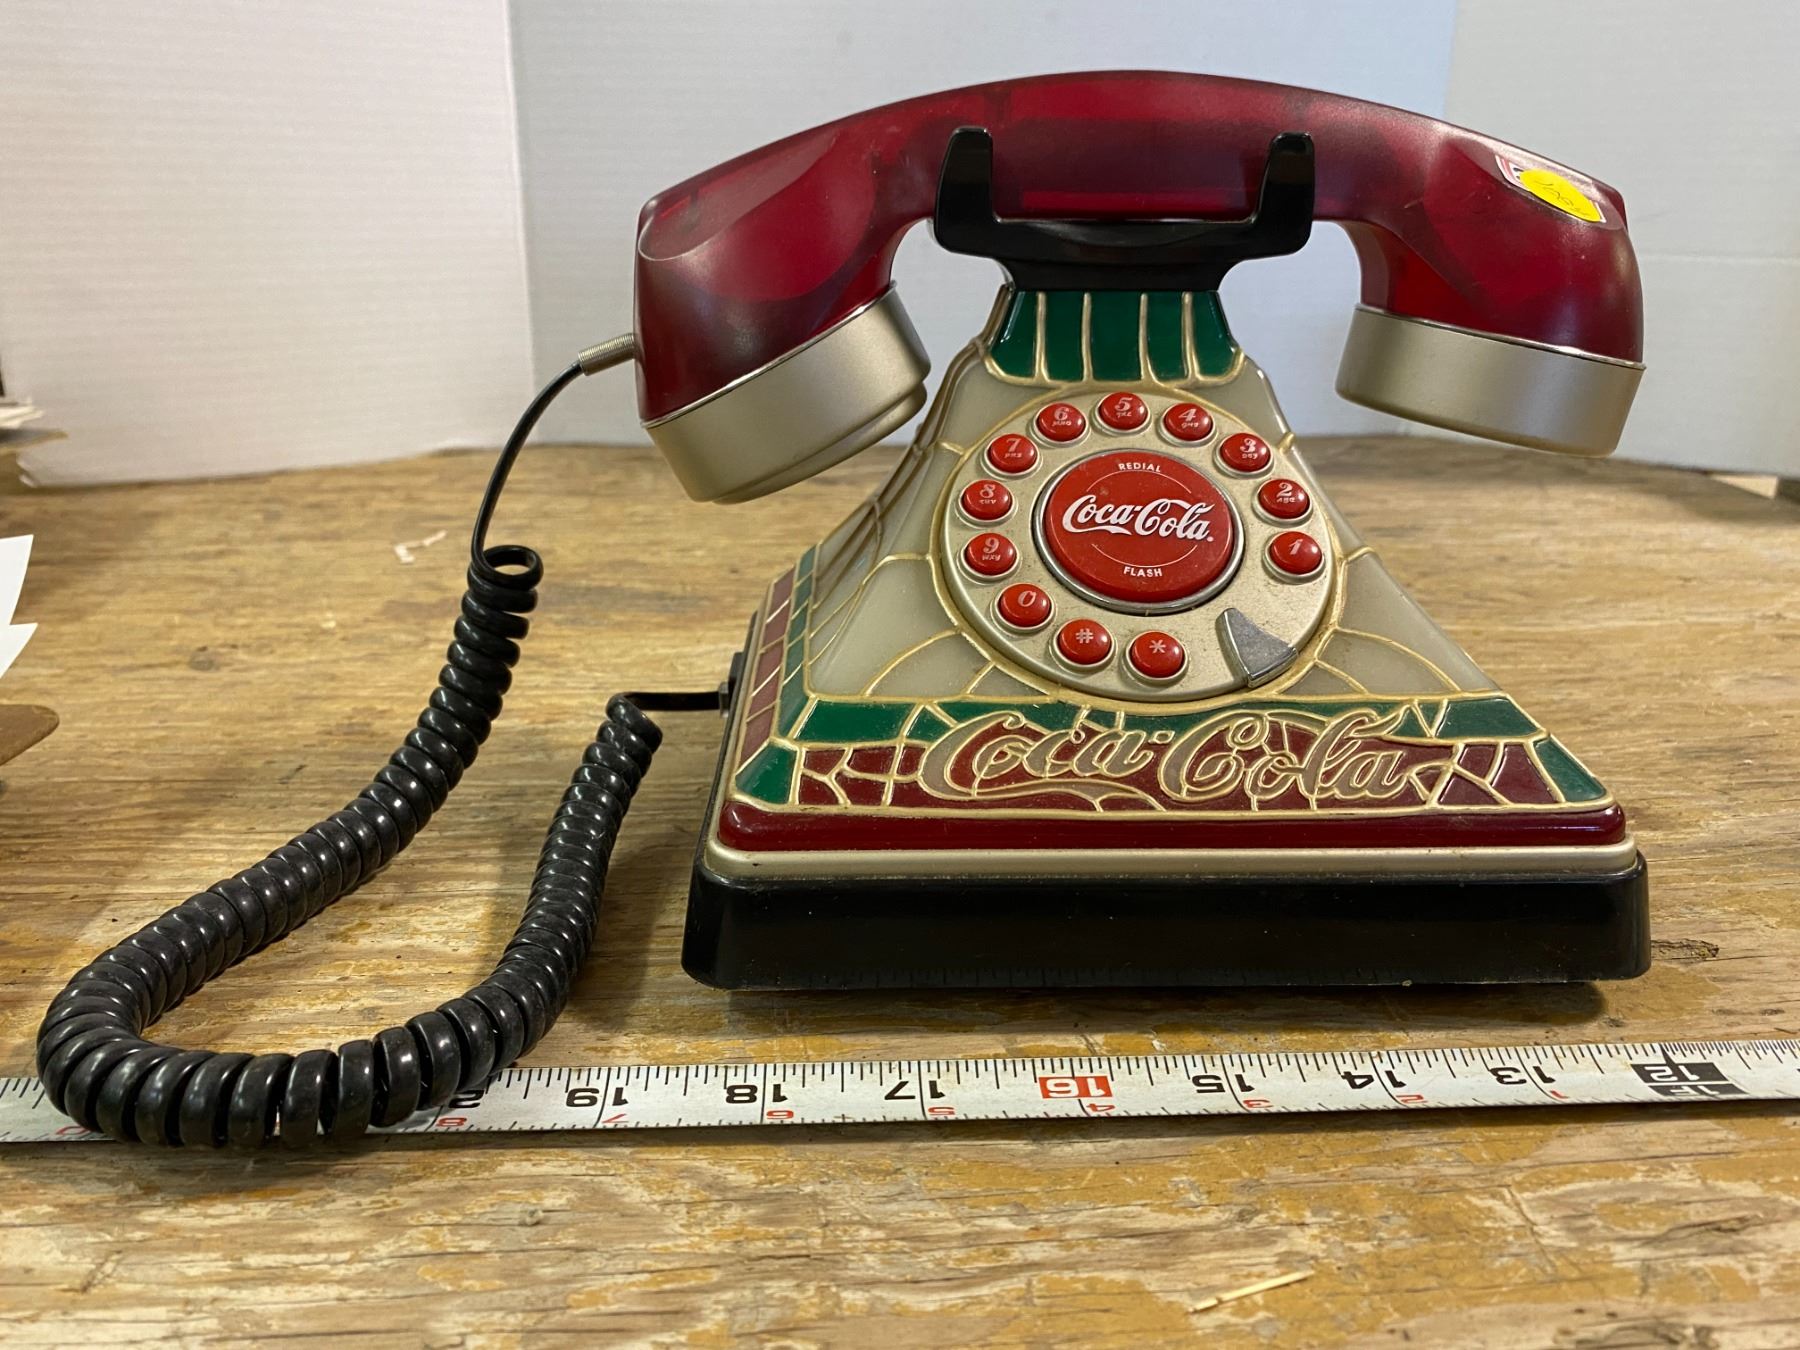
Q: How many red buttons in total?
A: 13